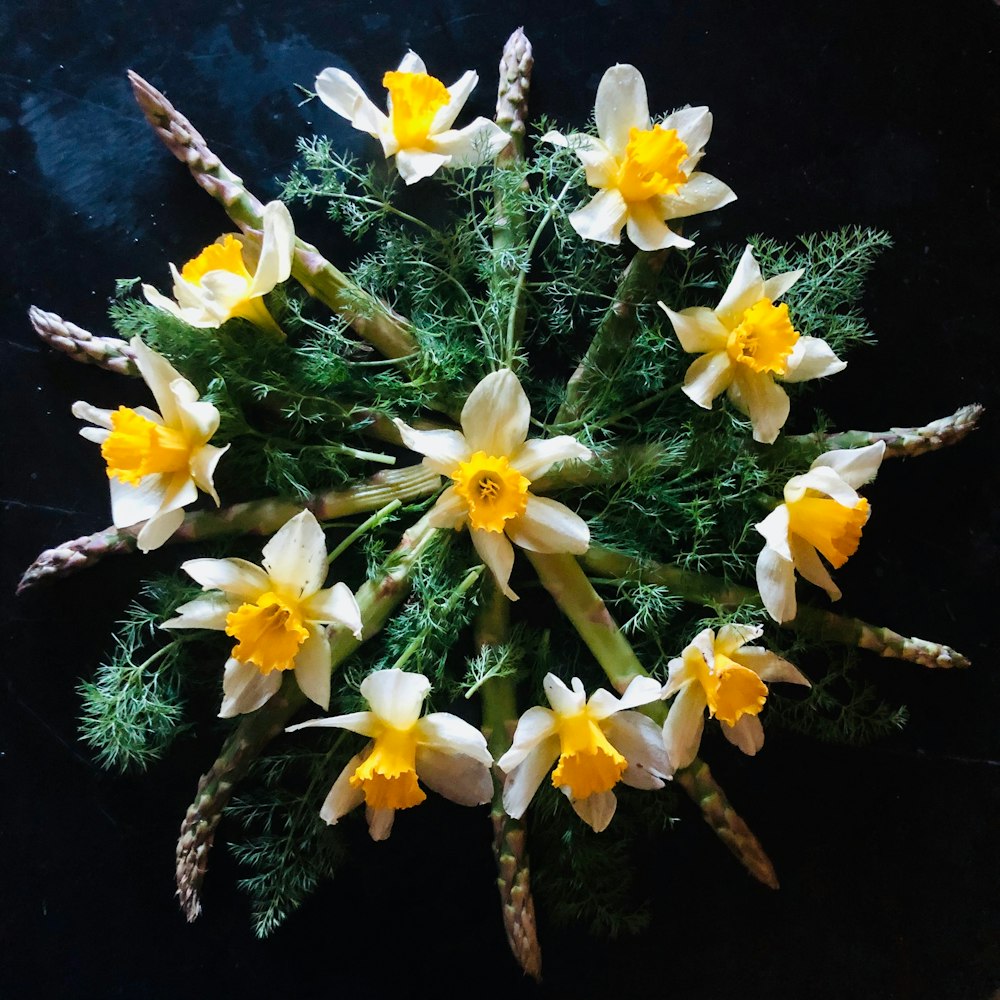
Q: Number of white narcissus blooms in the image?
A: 11